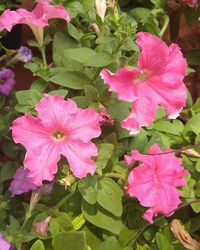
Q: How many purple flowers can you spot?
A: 4